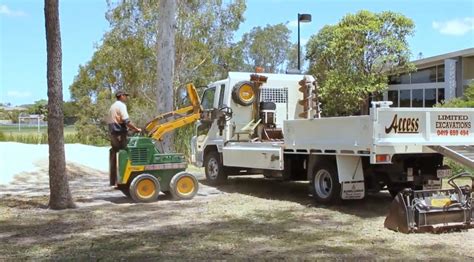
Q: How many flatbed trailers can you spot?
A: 1